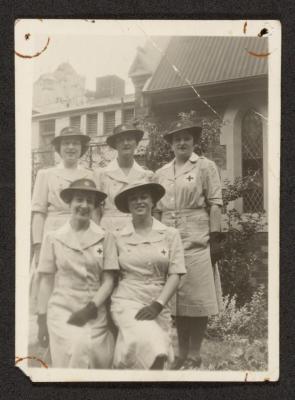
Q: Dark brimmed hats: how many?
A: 5